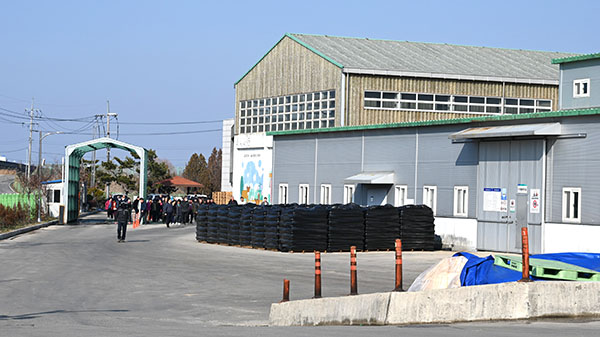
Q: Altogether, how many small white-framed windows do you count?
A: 9